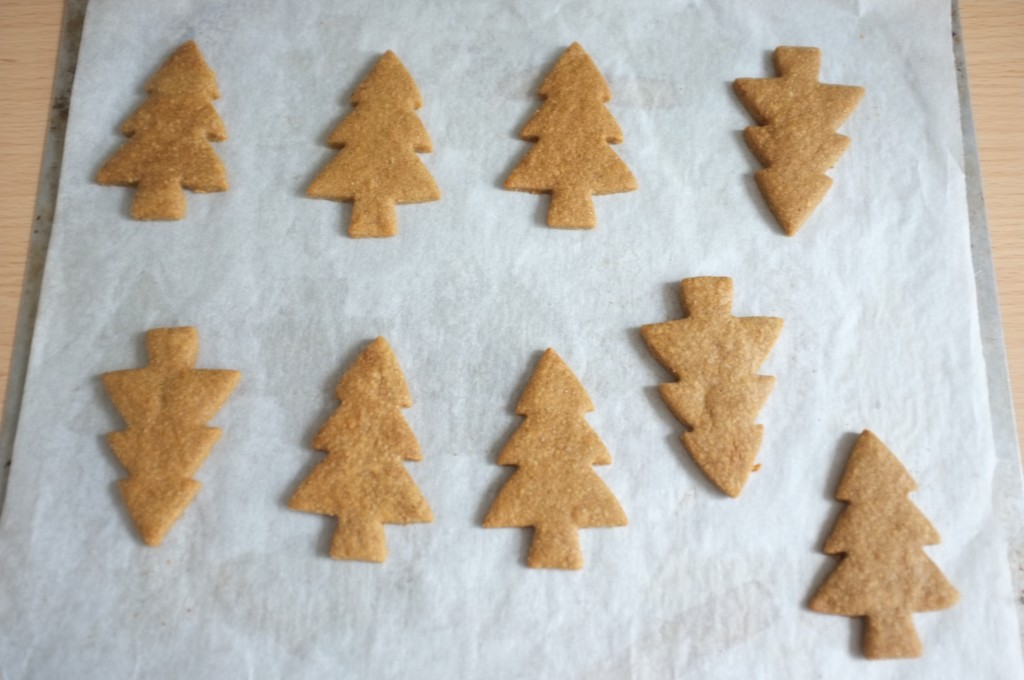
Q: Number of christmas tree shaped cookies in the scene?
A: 9